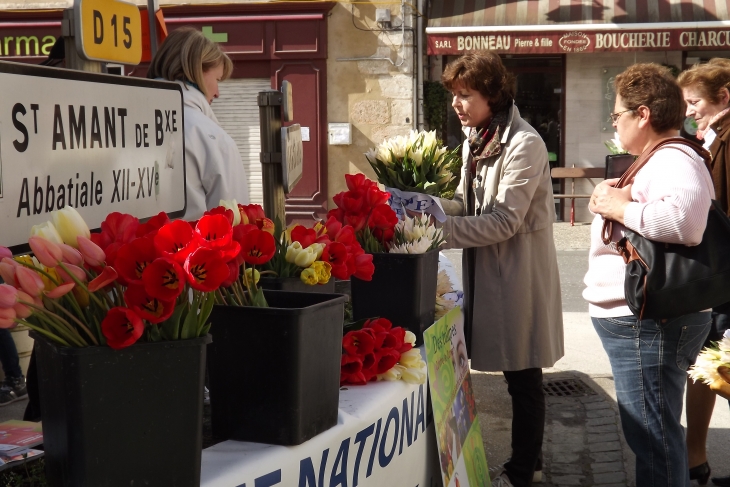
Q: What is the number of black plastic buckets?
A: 4